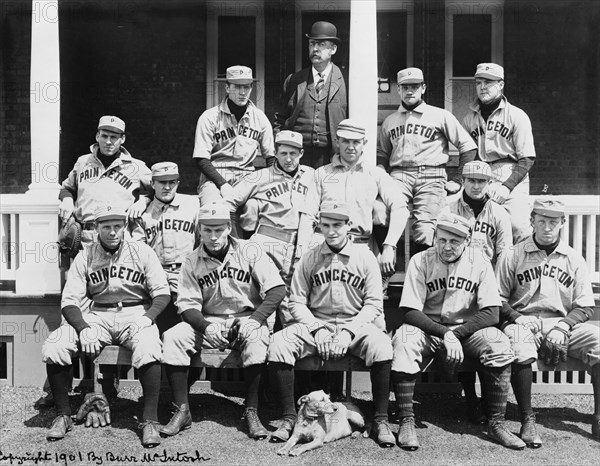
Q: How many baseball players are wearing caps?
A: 13